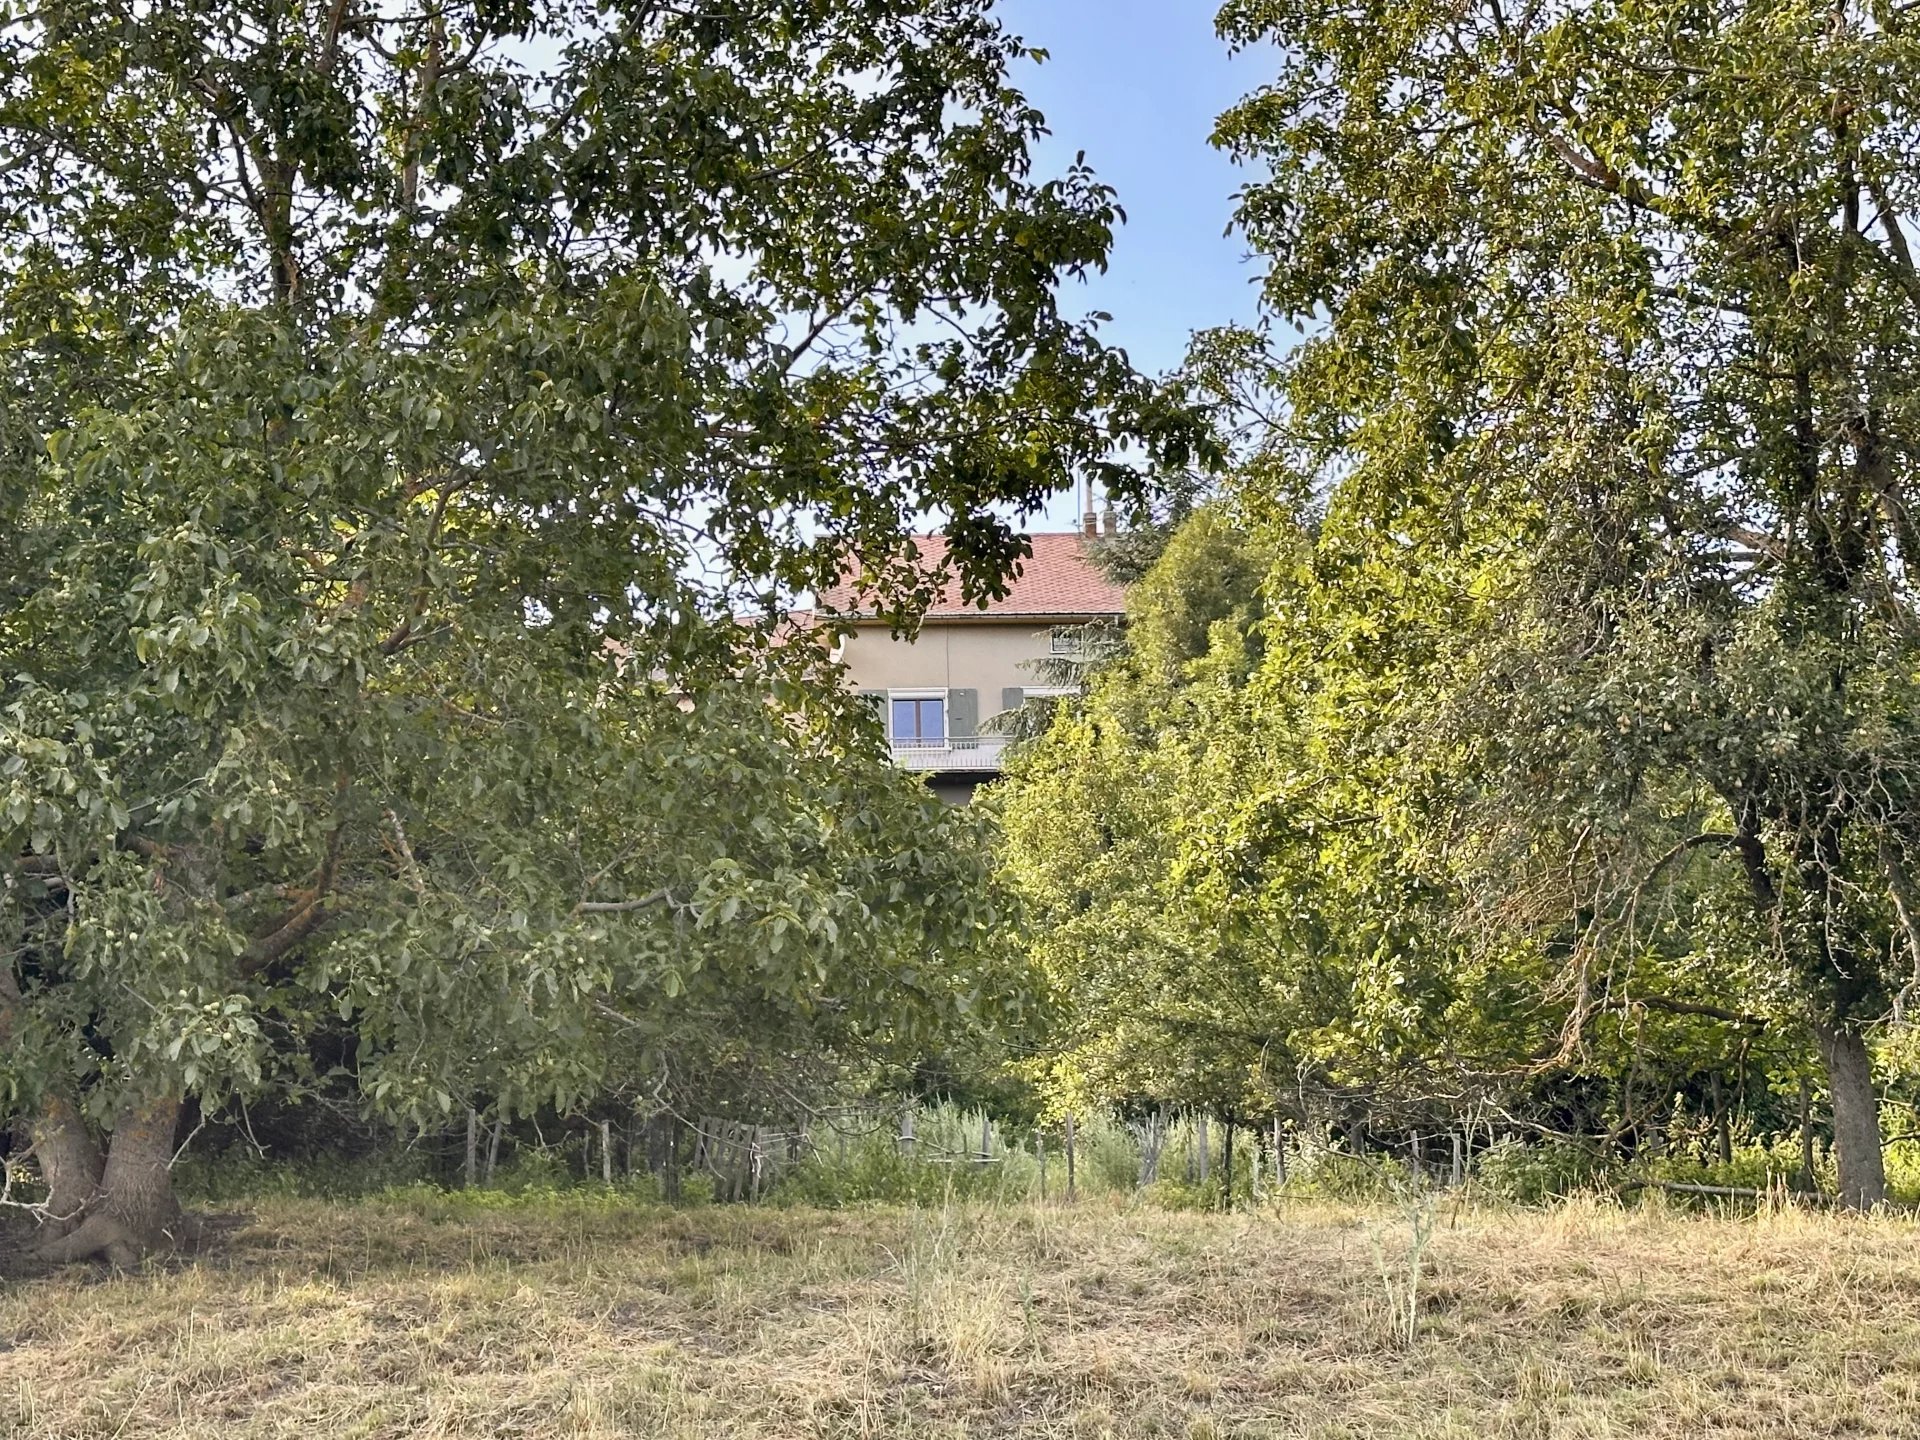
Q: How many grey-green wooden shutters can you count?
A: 3